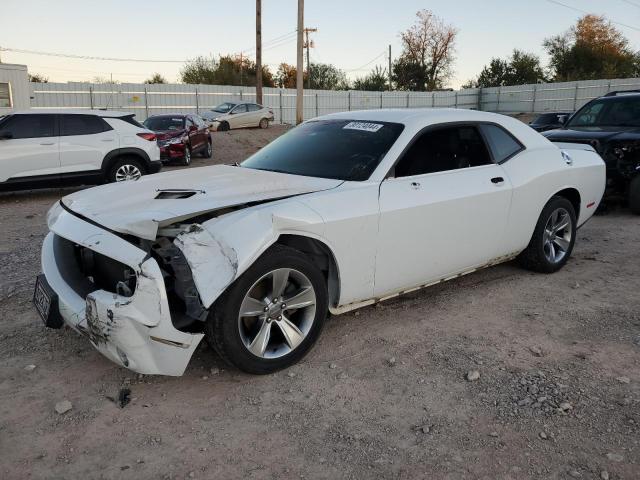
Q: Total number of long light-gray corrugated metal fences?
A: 1